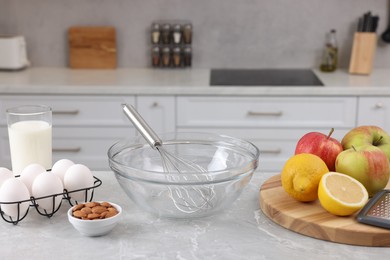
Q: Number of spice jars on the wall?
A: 8